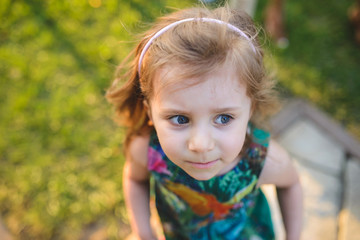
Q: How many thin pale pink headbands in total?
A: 1